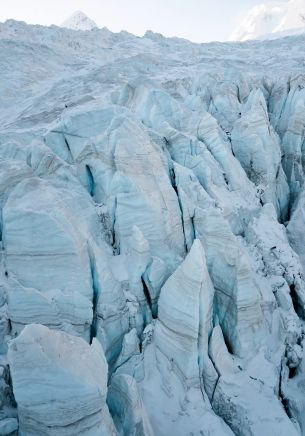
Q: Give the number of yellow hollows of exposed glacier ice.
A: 0